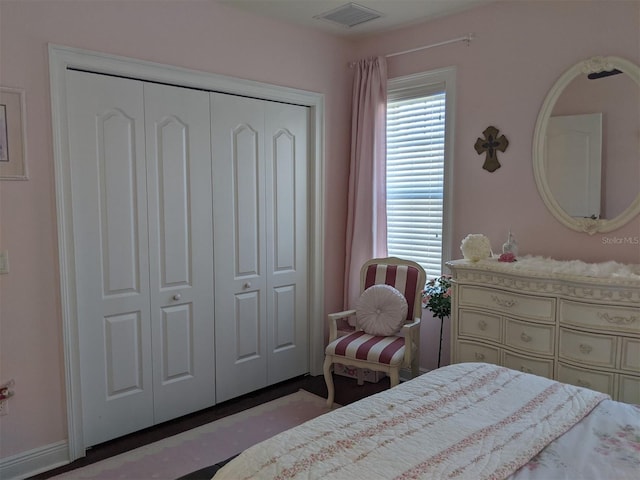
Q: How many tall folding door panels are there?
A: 4